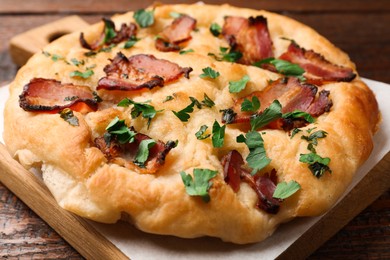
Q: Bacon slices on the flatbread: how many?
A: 9